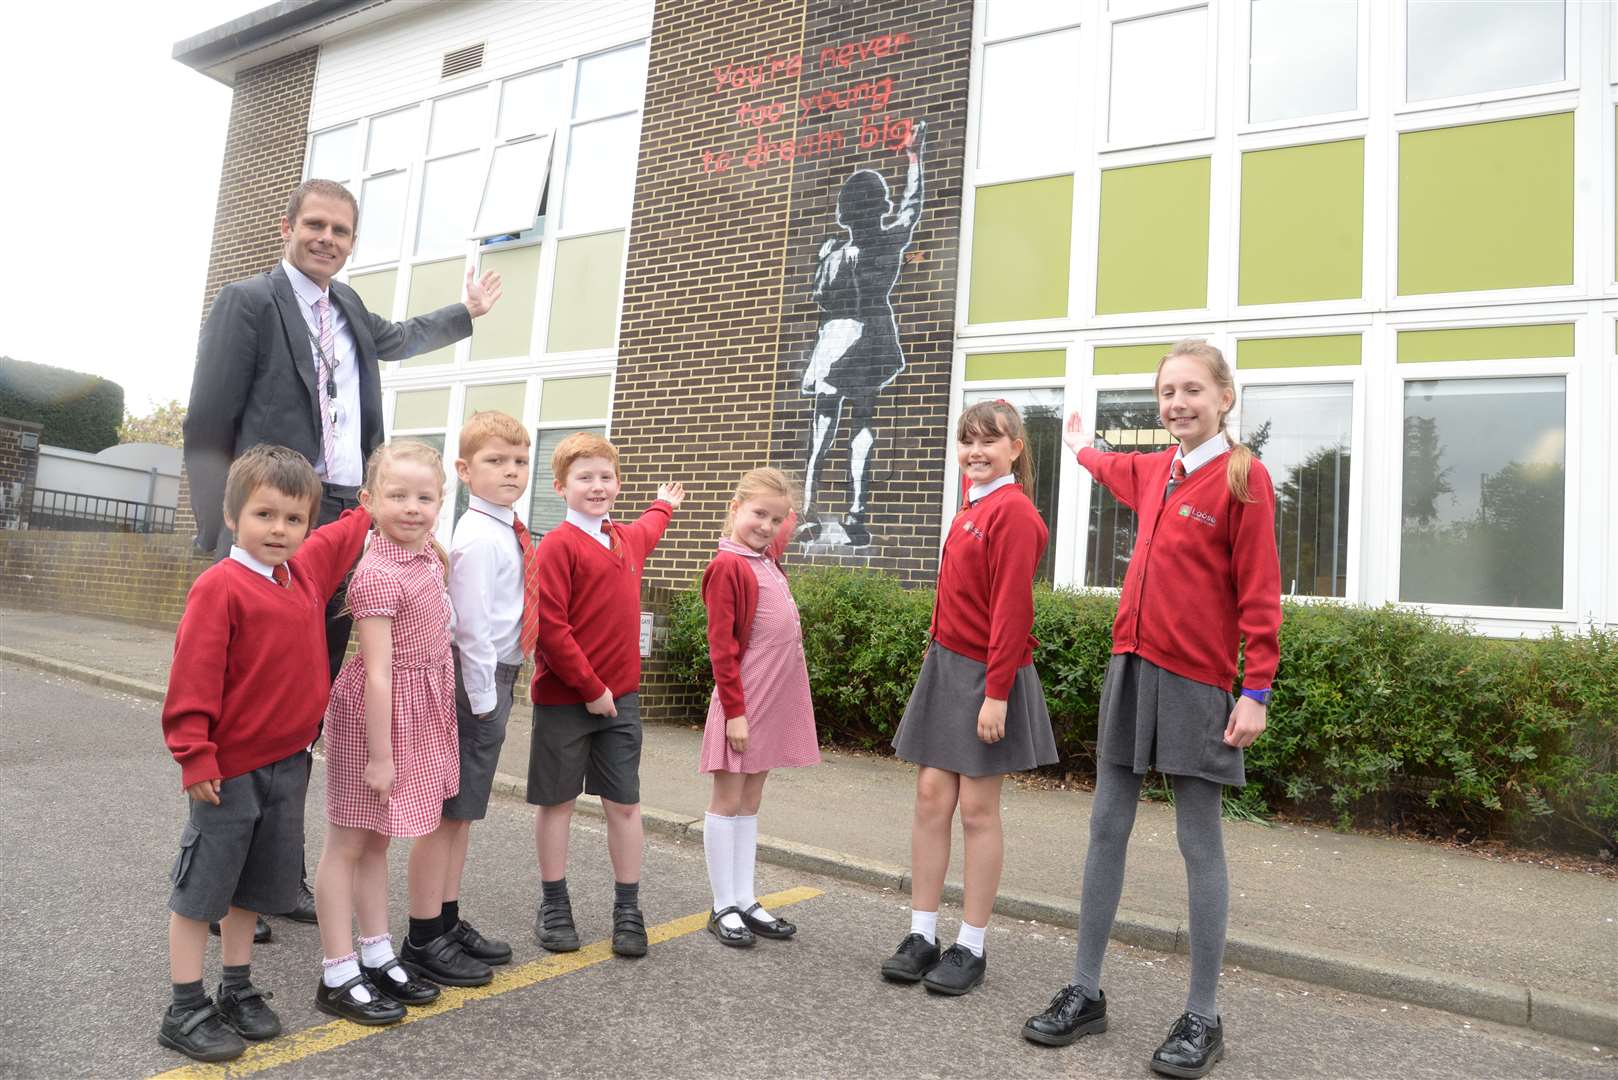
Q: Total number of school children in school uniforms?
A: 7